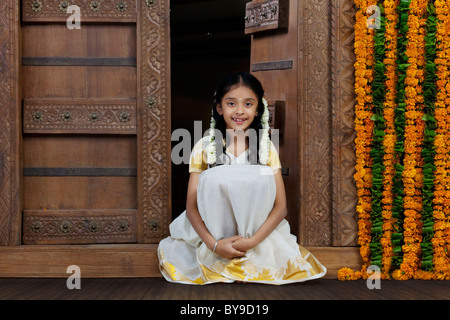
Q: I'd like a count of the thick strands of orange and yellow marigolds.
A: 4